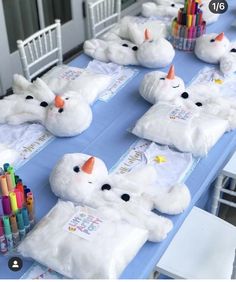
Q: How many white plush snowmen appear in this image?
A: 6